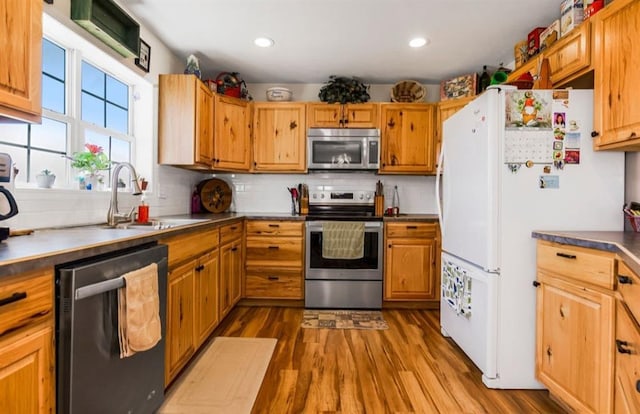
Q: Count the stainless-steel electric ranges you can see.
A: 1